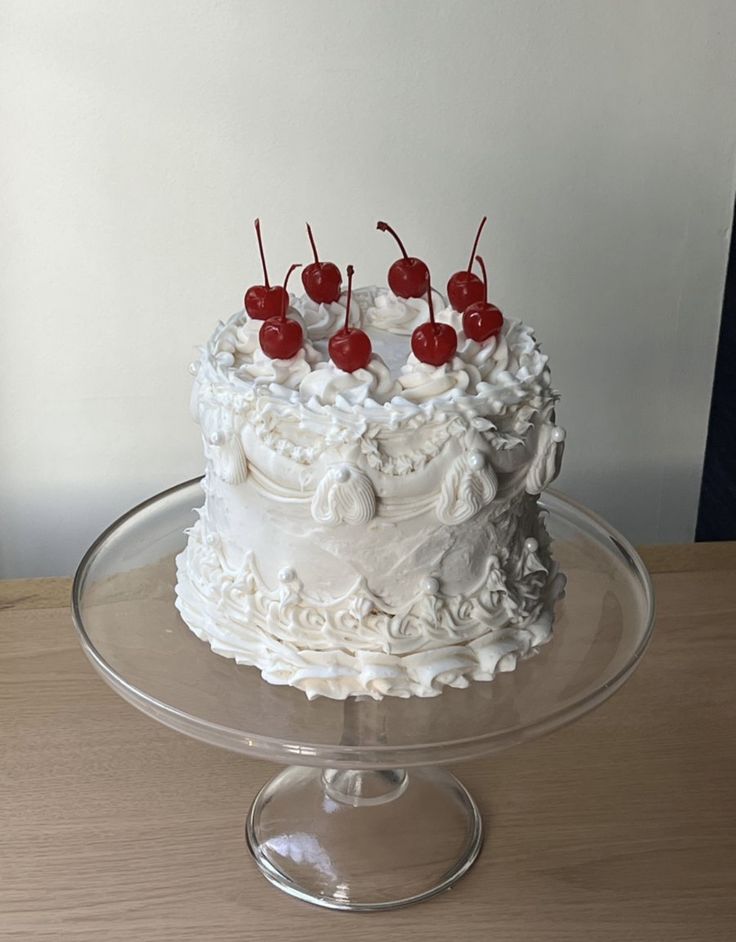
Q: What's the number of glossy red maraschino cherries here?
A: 8